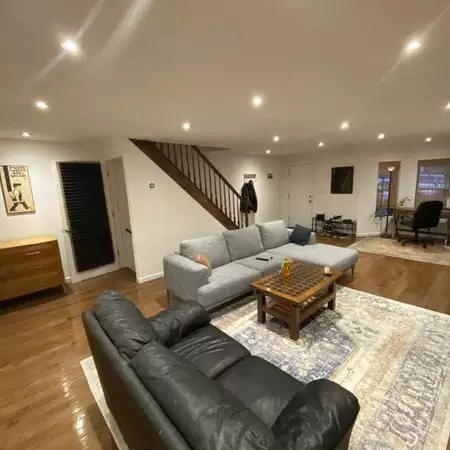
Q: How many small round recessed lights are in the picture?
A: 13